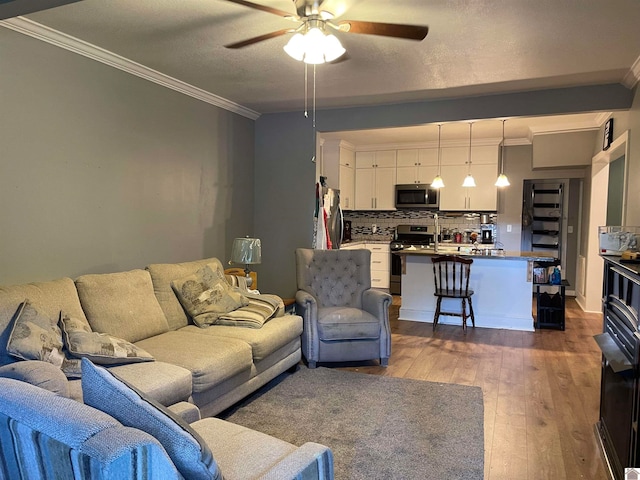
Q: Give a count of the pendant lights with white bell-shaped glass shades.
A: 3